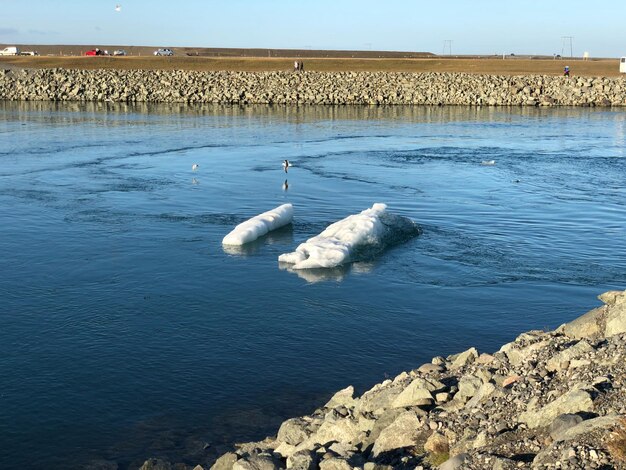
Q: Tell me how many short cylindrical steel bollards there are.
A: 0